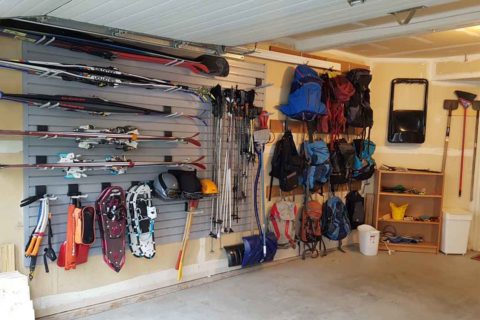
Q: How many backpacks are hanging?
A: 11